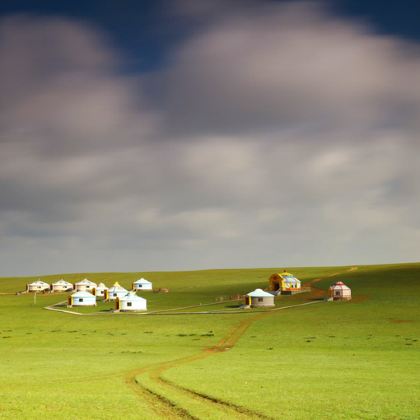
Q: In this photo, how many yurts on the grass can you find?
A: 11